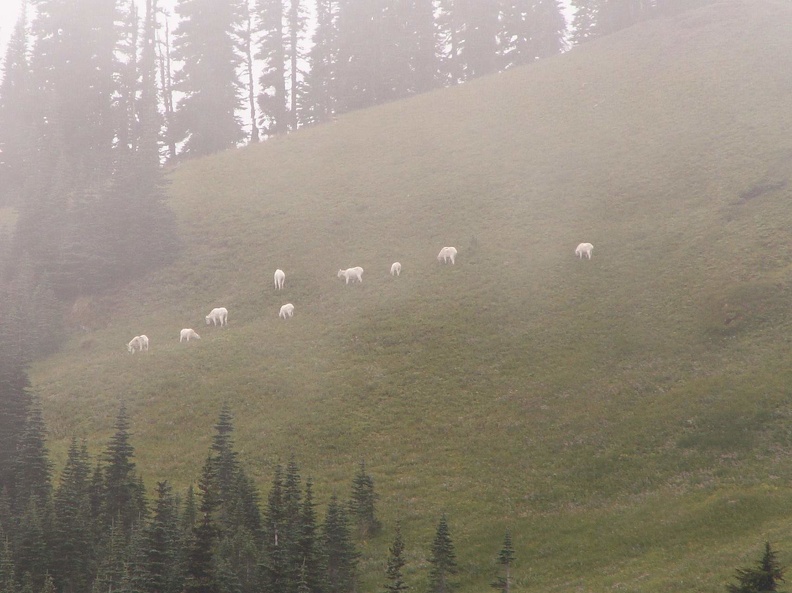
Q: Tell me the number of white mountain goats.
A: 9